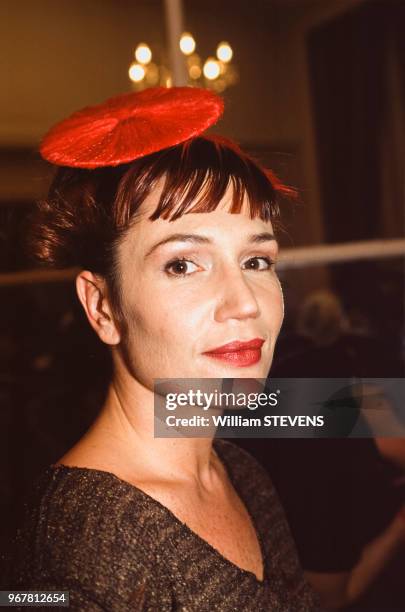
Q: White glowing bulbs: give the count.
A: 5